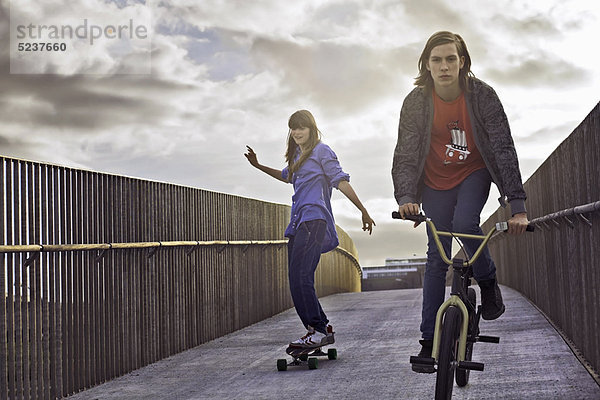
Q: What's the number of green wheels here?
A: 4